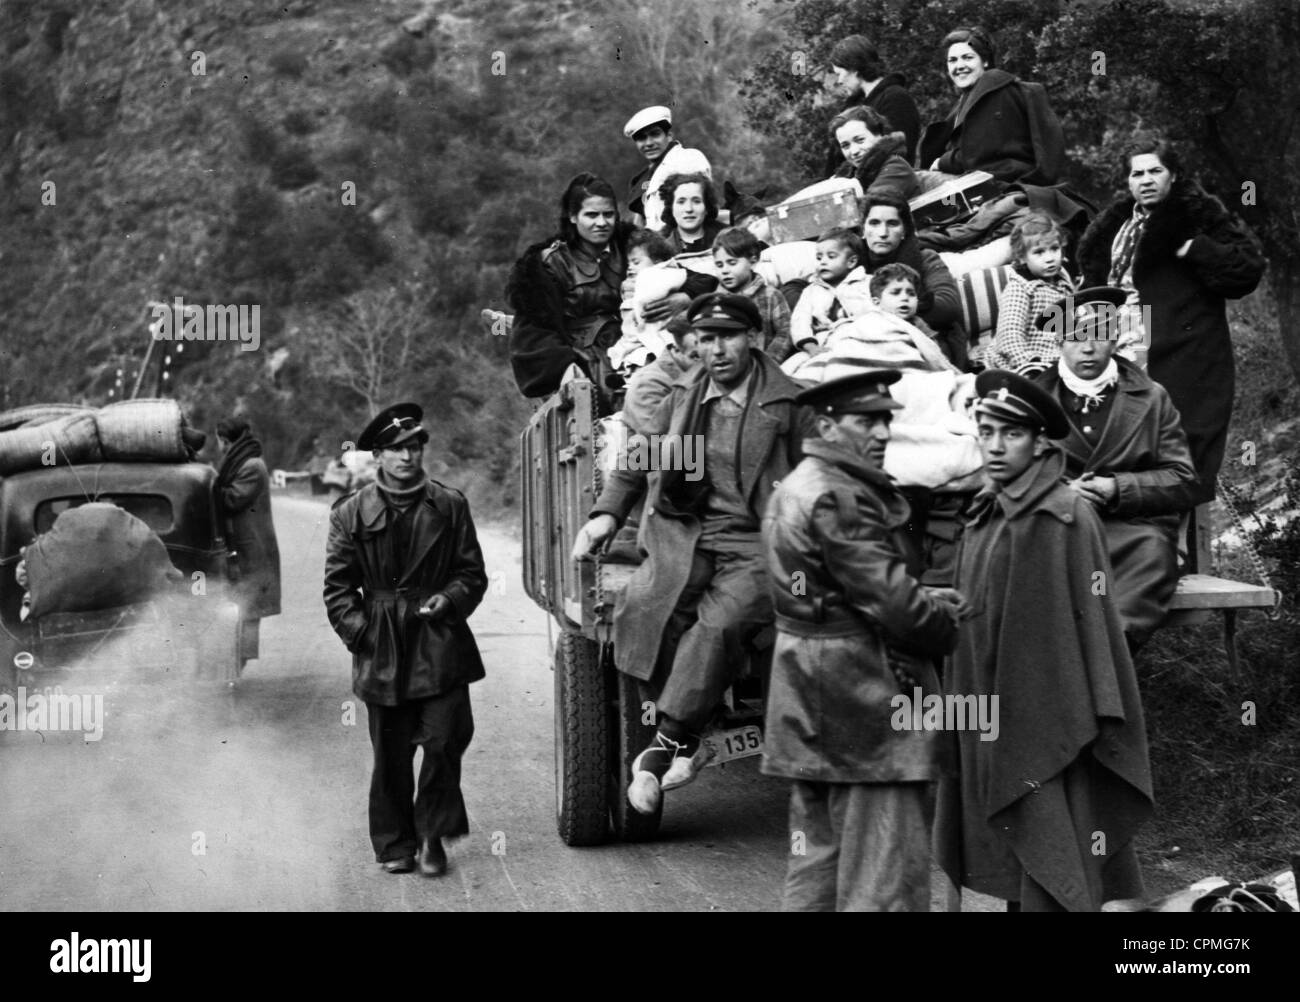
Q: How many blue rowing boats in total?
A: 0